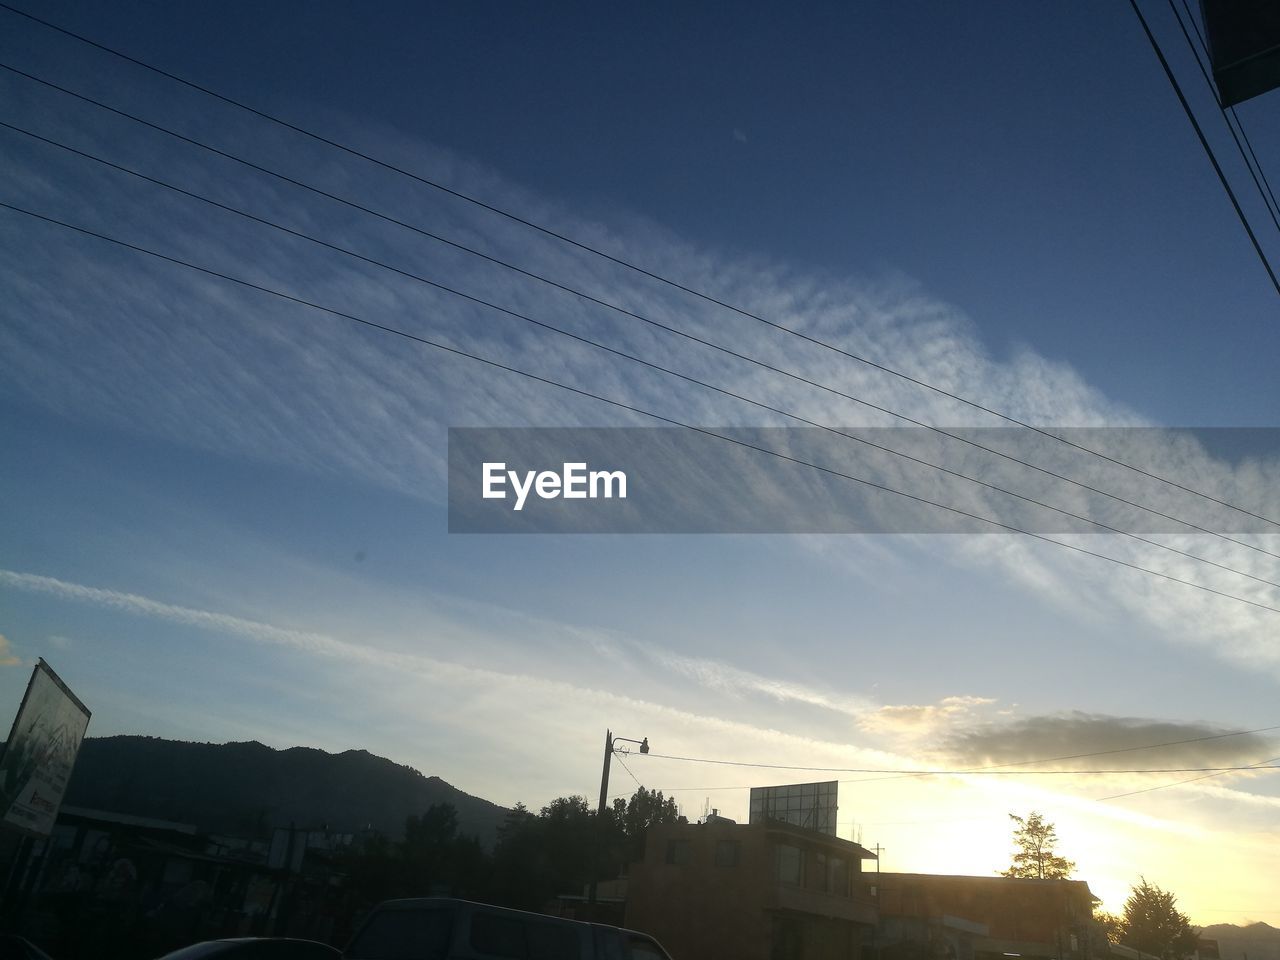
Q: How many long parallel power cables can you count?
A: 4